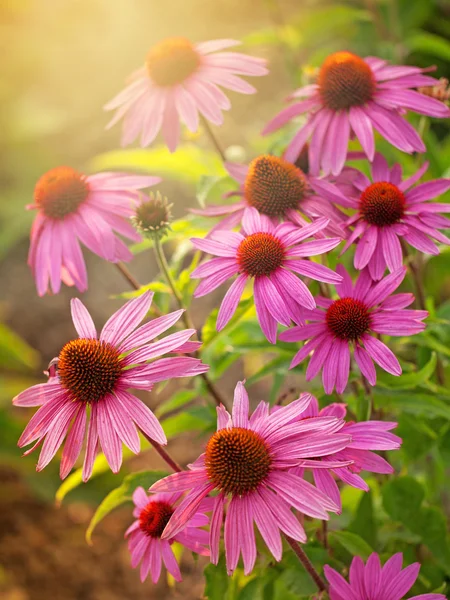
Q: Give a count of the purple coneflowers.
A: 12